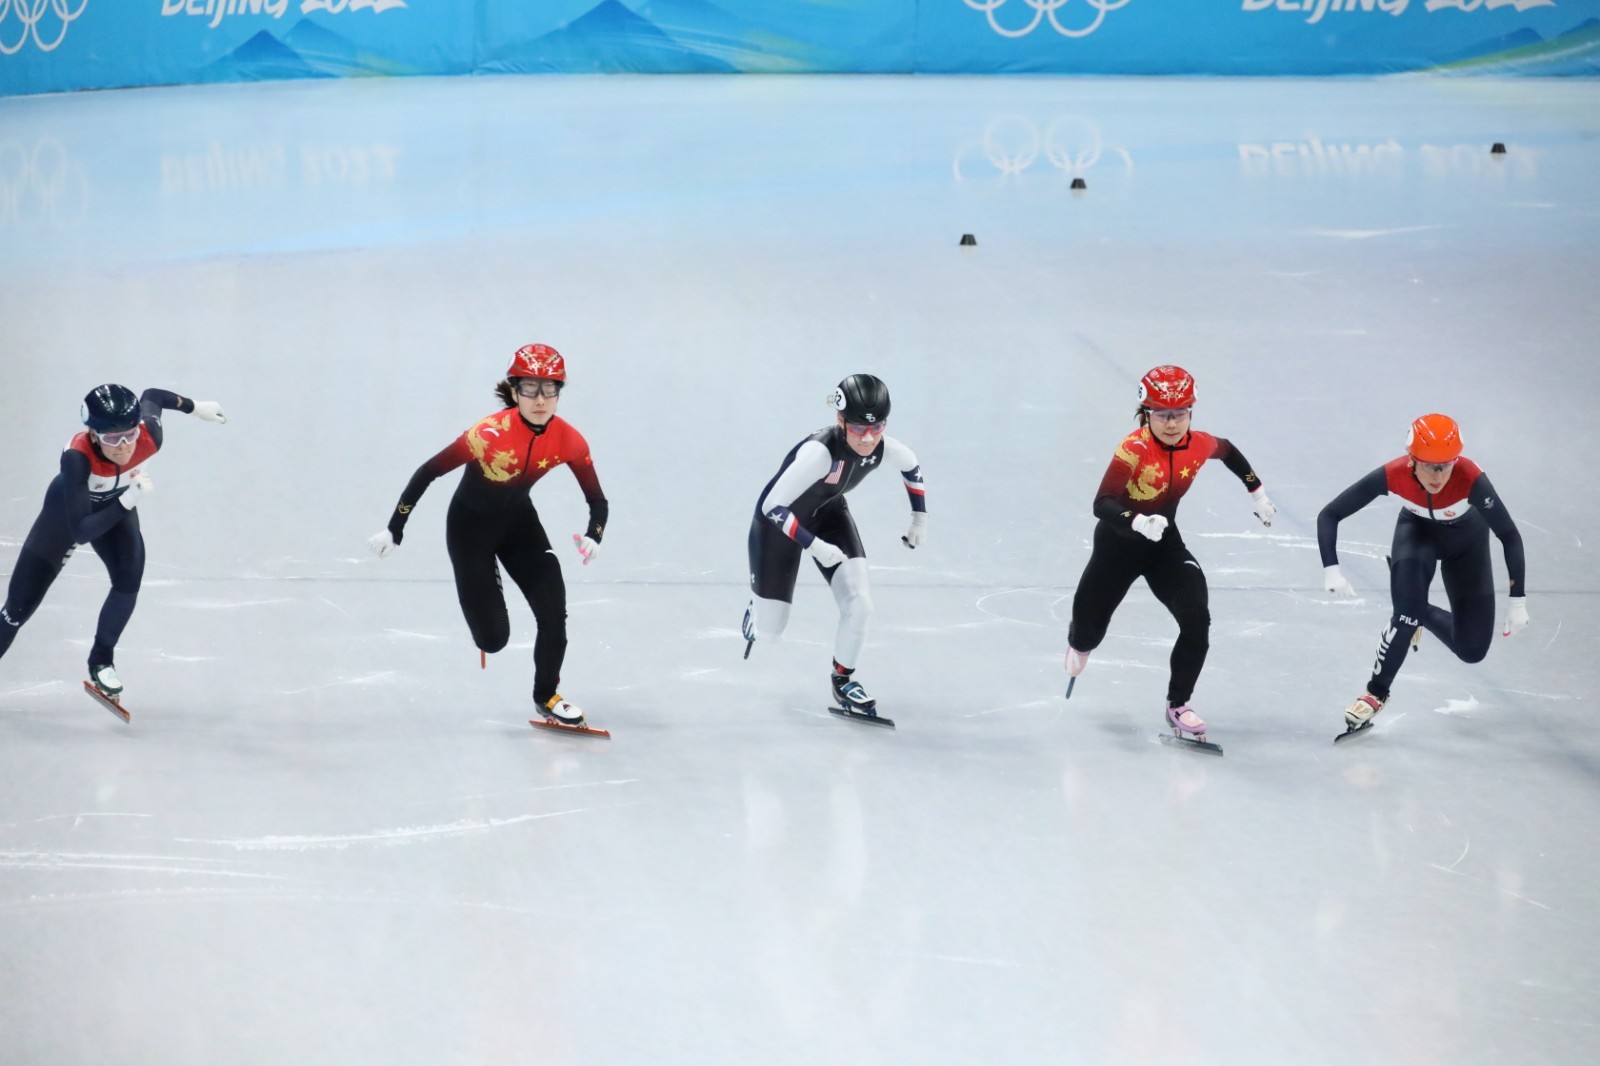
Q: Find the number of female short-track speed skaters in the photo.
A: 5